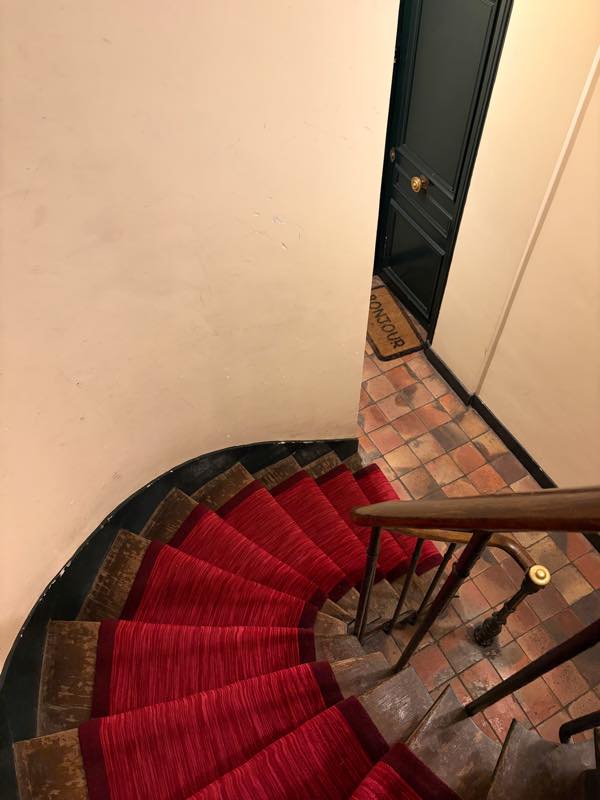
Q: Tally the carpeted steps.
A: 10